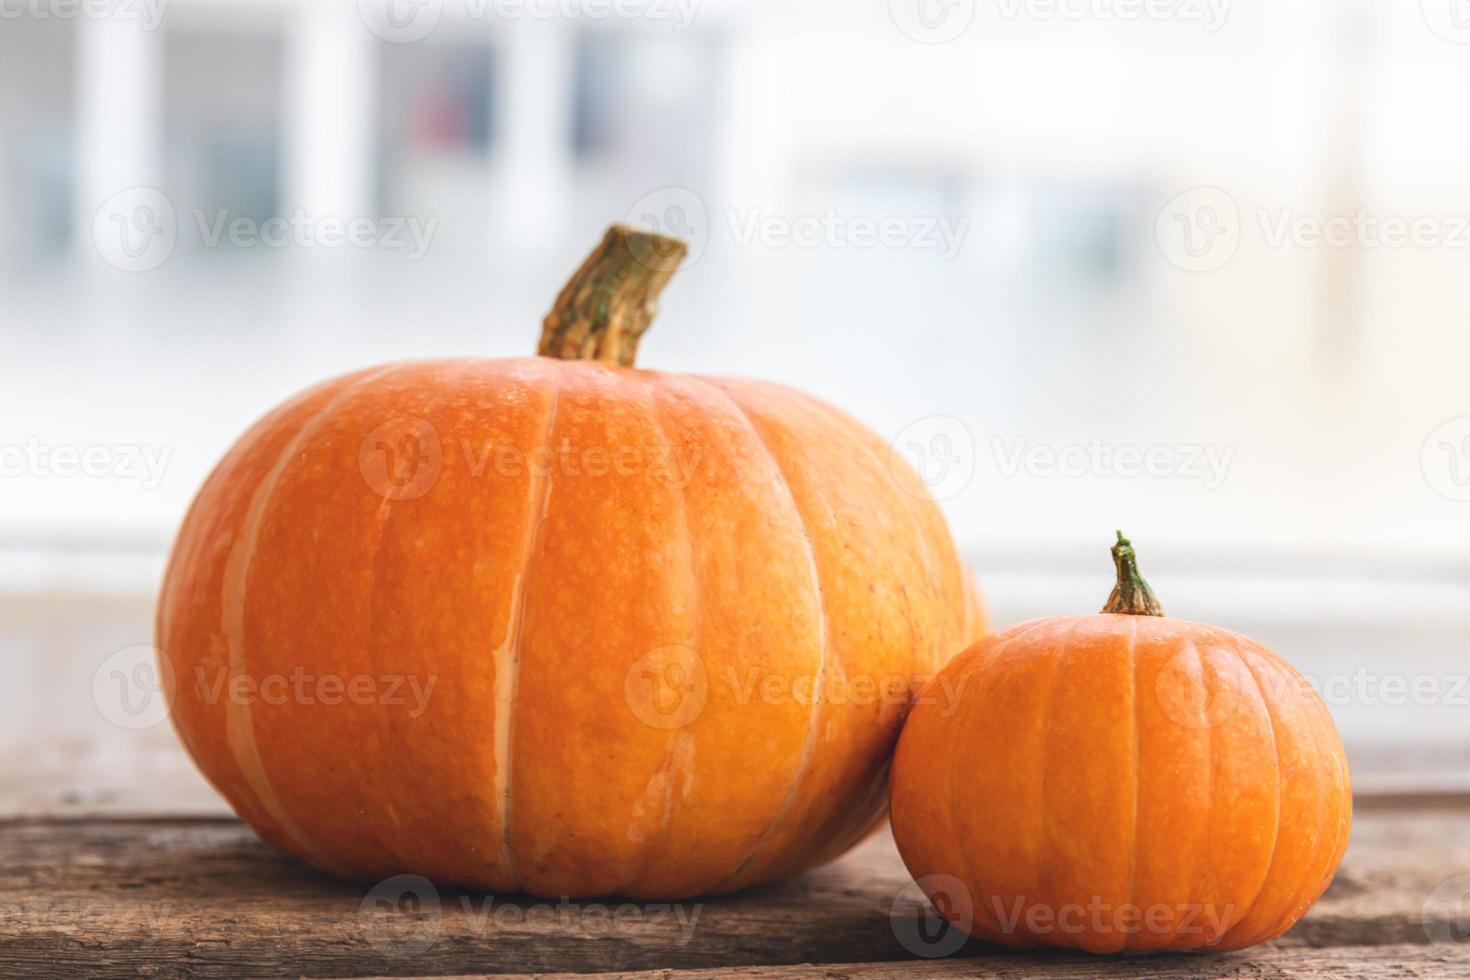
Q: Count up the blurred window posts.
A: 3